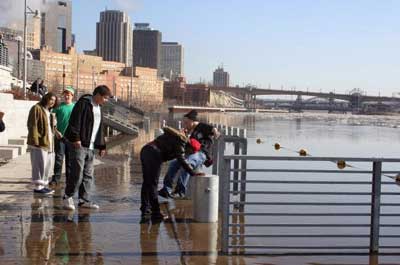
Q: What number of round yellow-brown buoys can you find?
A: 5